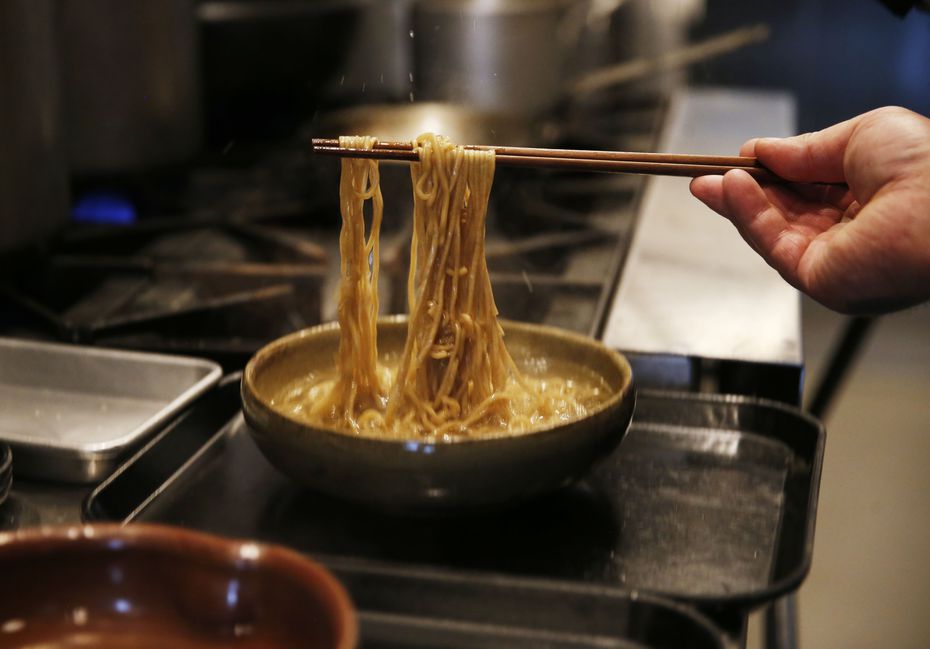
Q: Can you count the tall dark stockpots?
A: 2